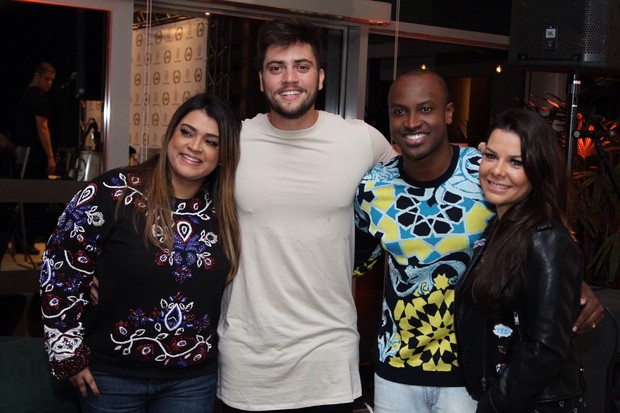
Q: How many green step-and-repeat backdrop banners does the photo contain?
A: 0